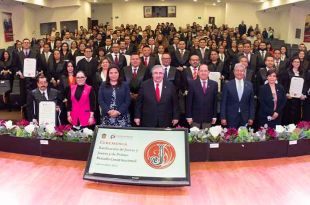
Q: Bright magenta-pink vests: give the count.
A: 1